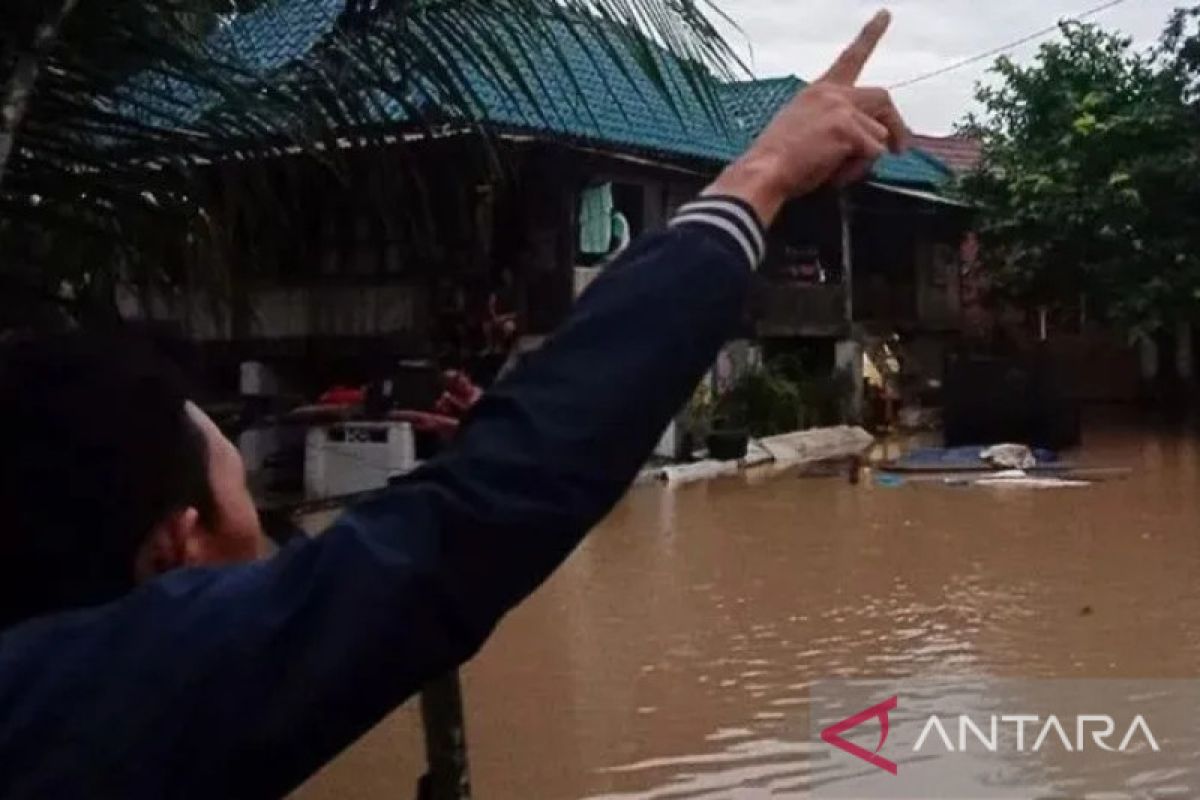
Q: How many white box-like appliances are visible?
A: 1